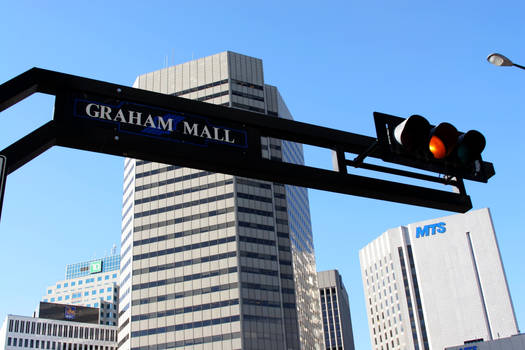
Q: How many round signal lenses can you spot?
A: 3